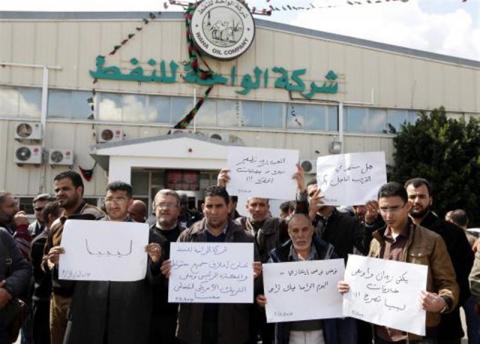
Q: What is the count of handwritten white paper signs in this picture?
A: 6